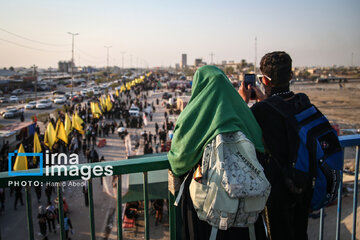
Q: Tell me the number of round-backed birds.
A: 0